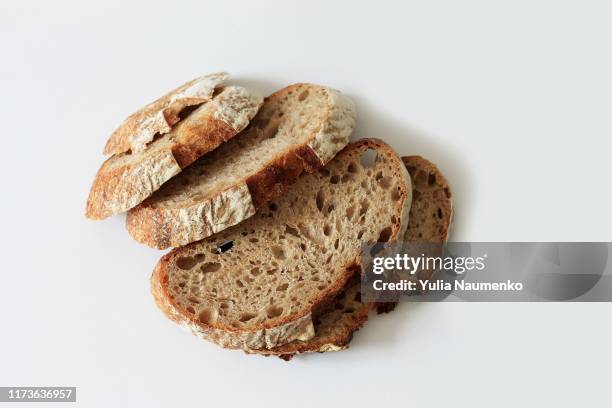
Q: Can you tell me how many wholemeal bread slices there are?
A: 5